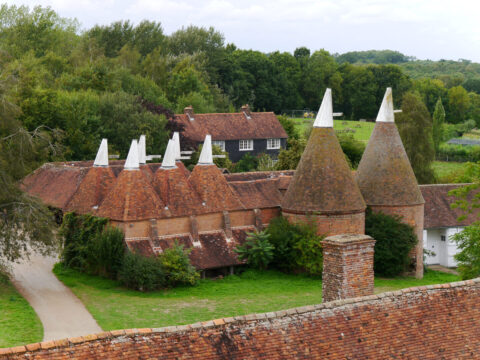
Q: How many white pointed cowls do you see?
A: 8